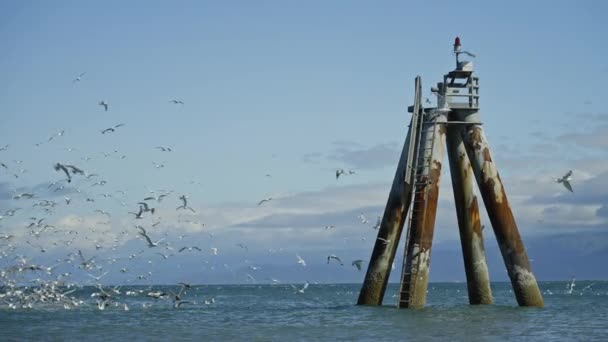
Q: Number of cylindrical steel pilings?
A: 4